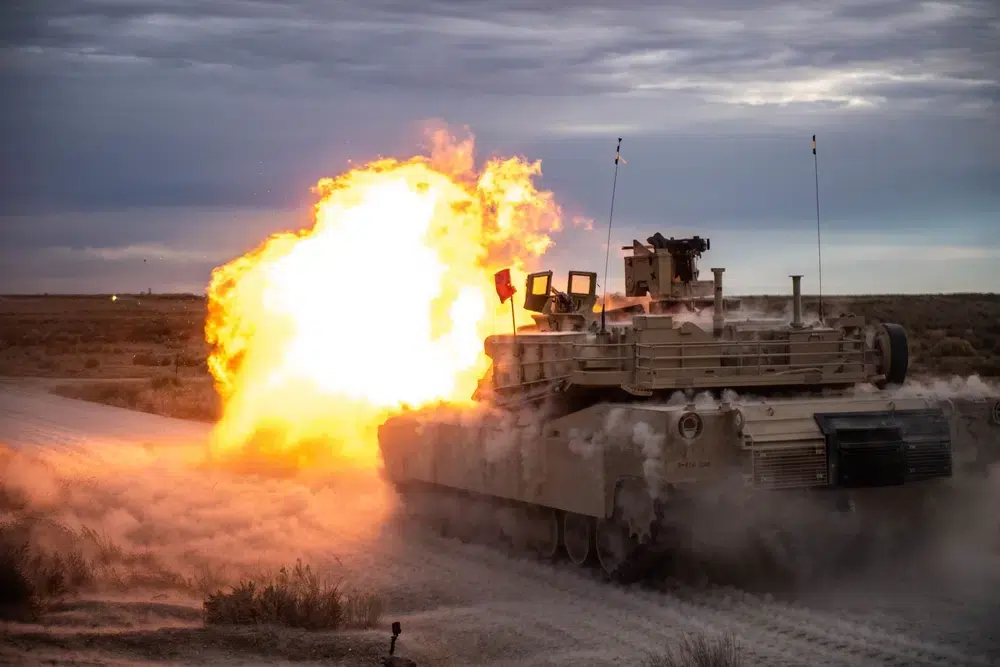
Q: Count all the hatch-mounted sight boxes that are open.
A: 2